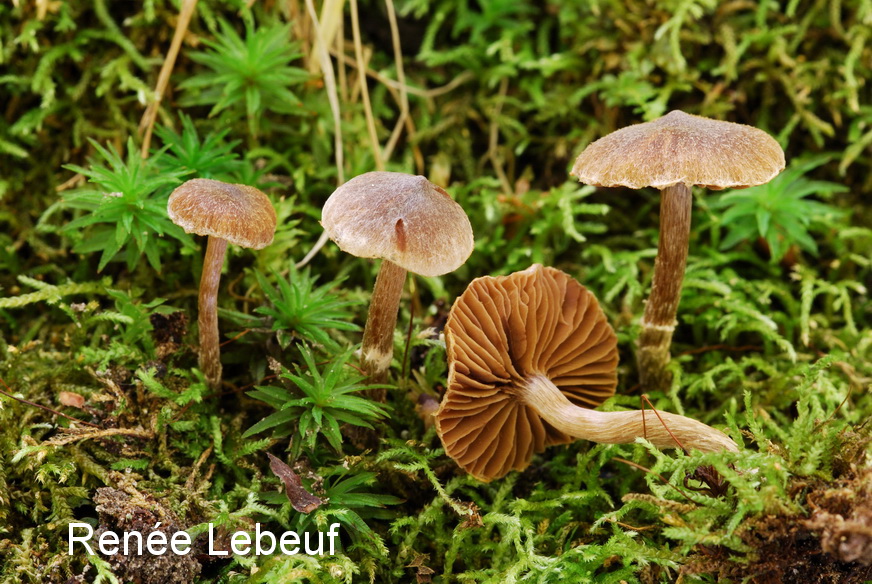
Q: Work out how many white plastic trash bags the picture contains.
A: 0